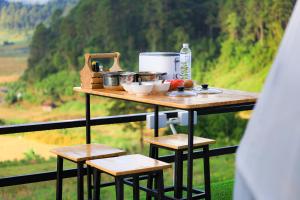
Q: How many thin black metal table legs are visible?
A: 3